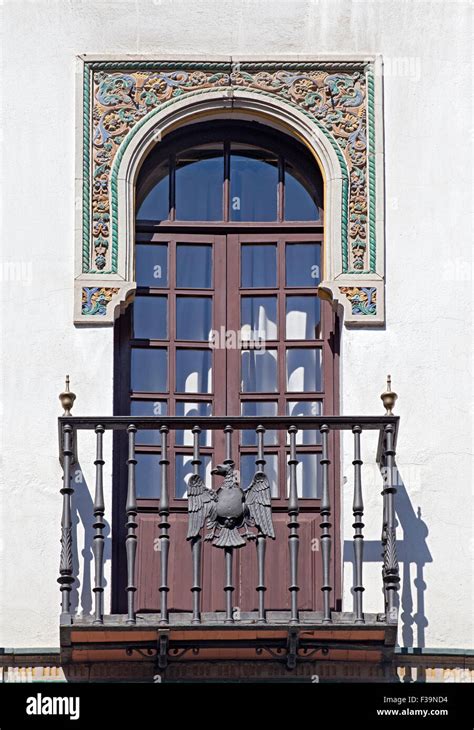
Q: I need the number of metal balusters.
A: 11